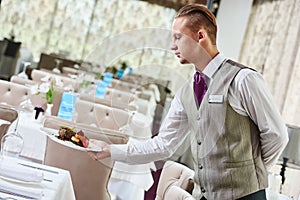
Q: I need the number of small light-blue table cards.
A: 5